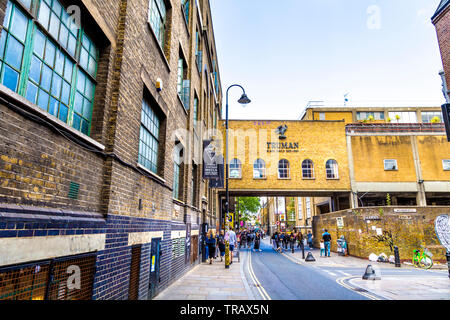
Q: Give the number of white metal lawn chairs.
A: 0